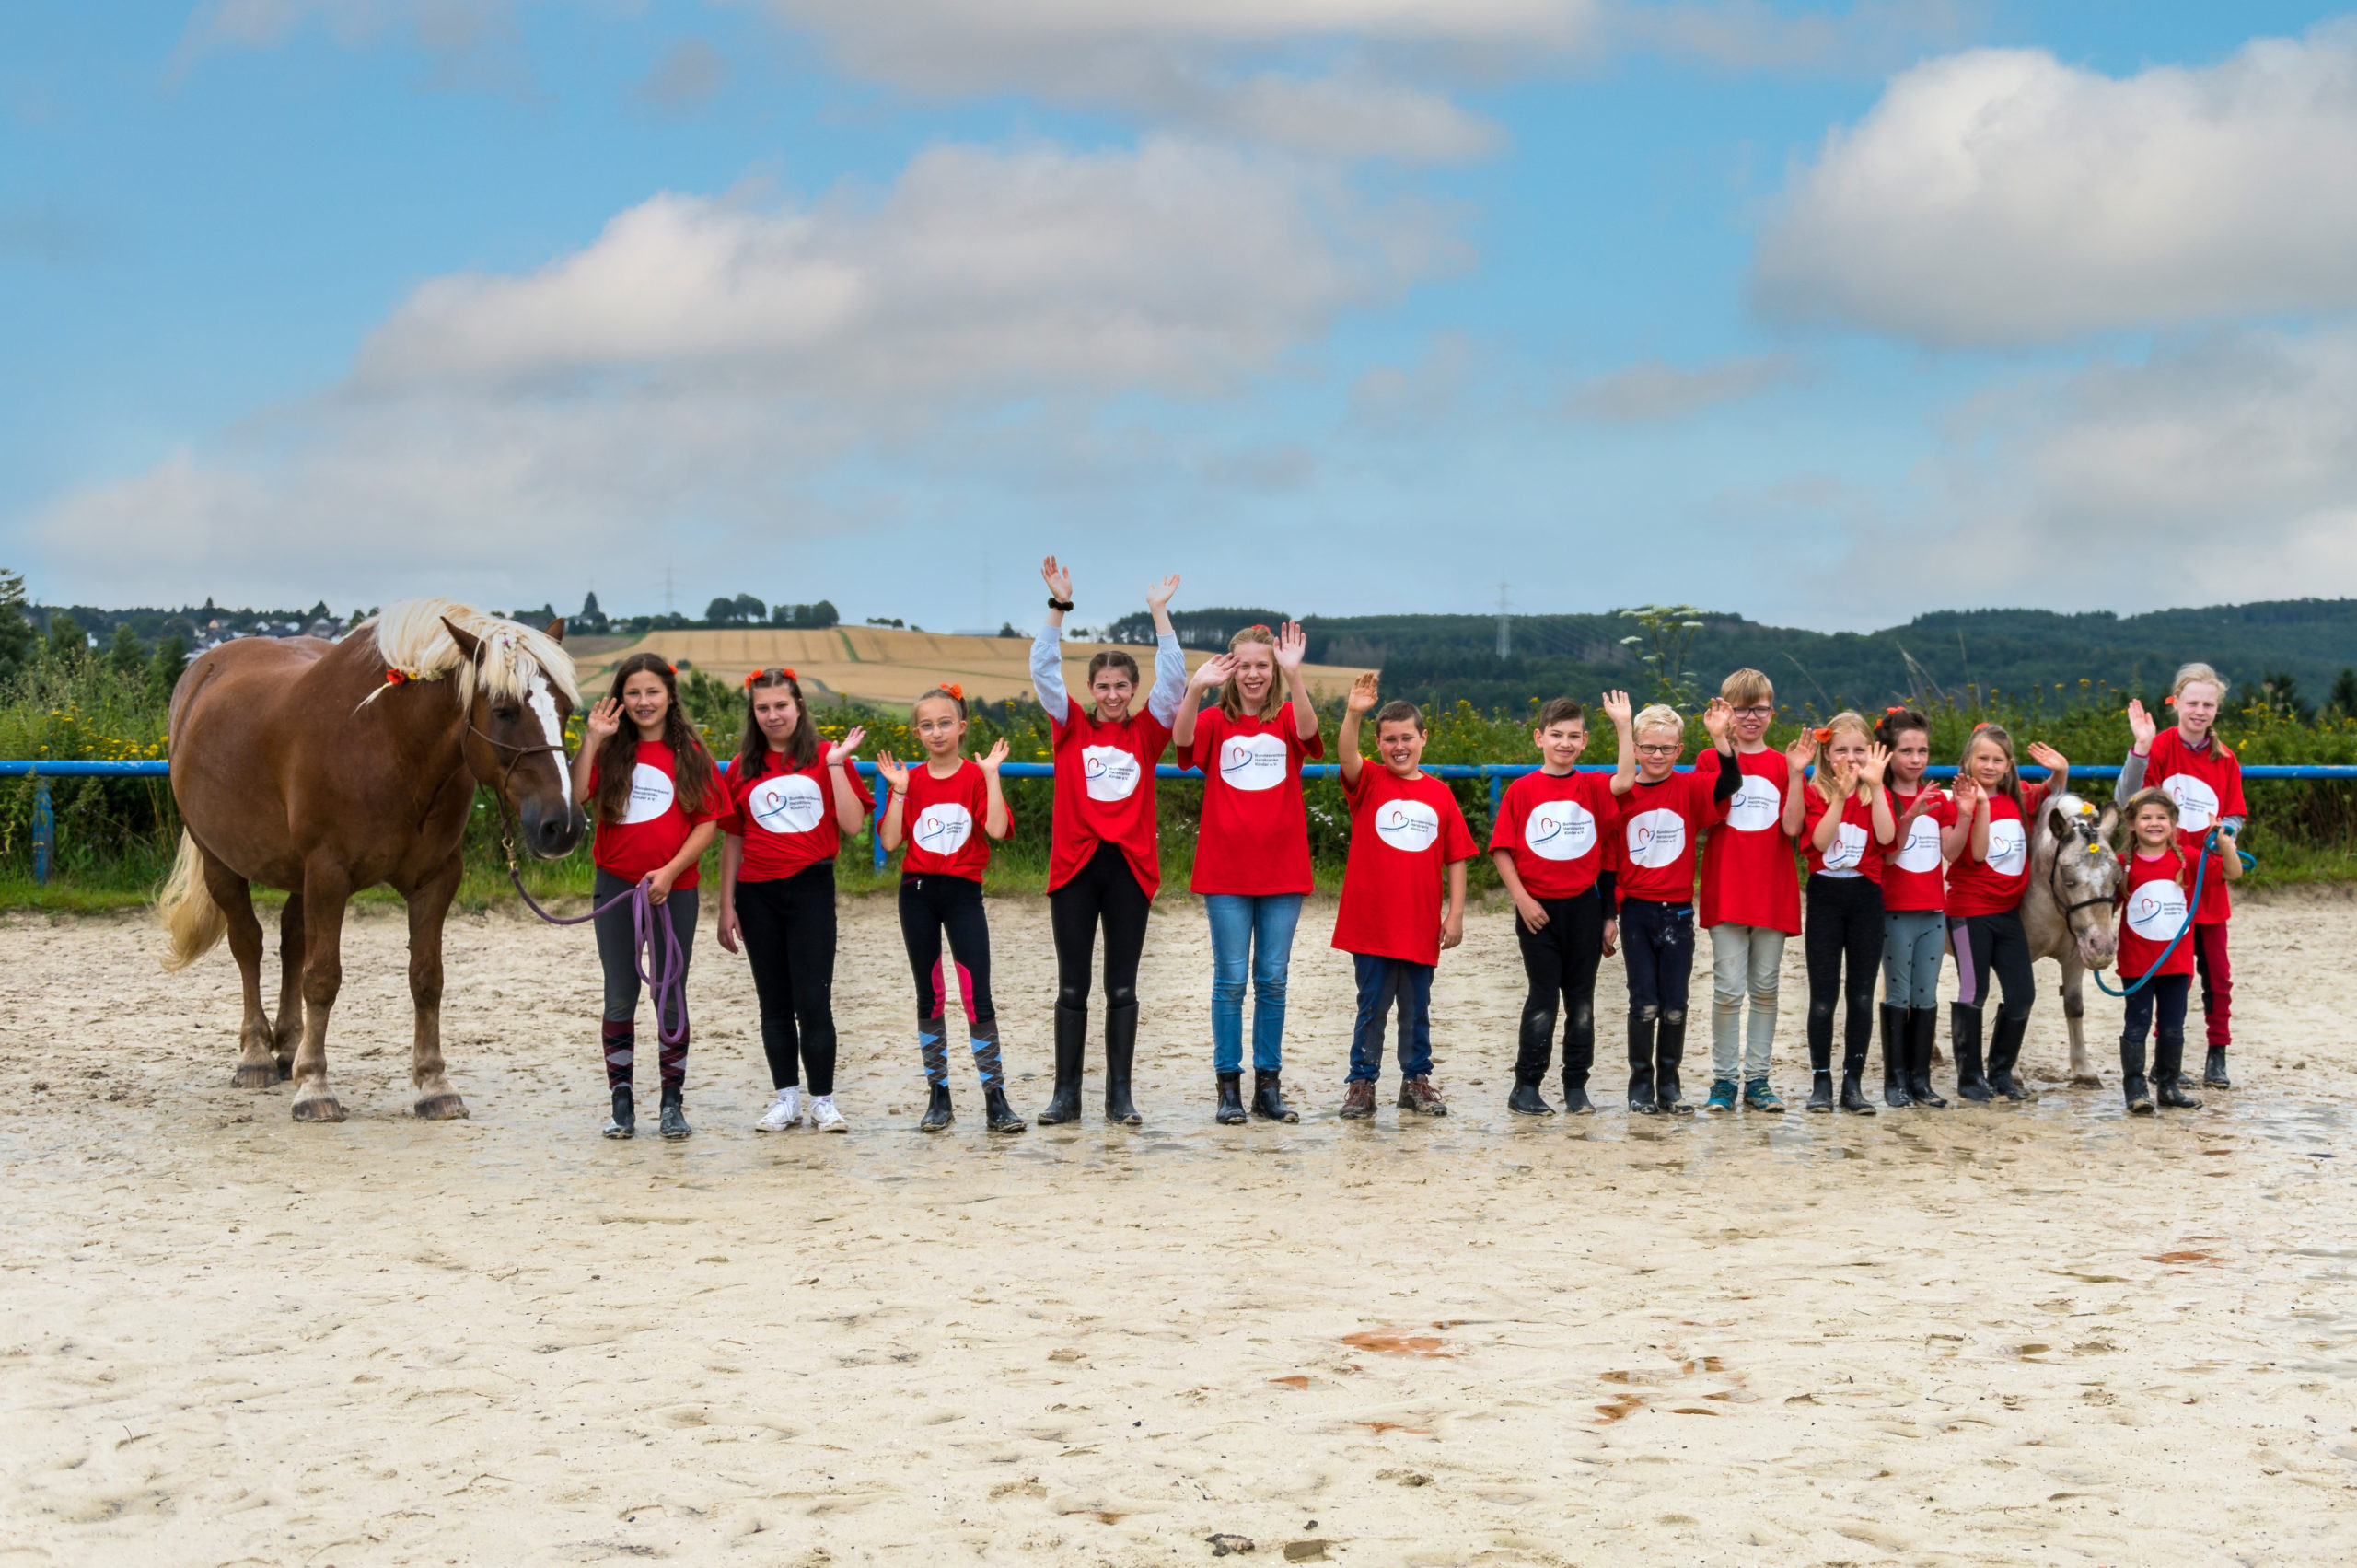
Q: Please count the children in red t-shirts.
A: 14